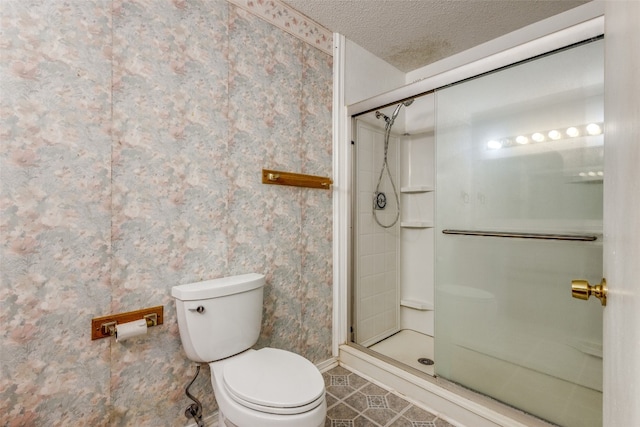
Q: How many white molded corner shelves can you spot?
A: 3